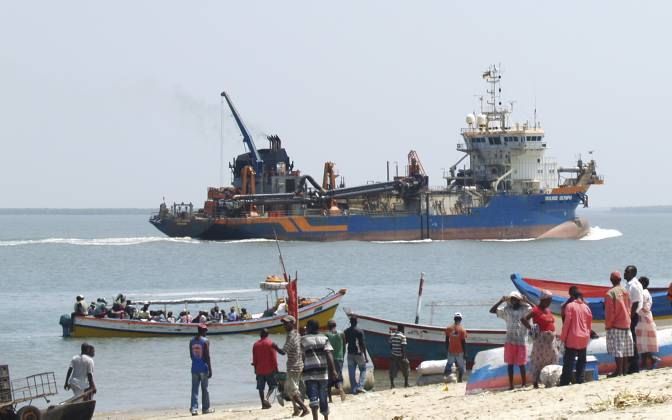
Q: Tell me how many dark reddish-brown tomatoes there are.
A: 0